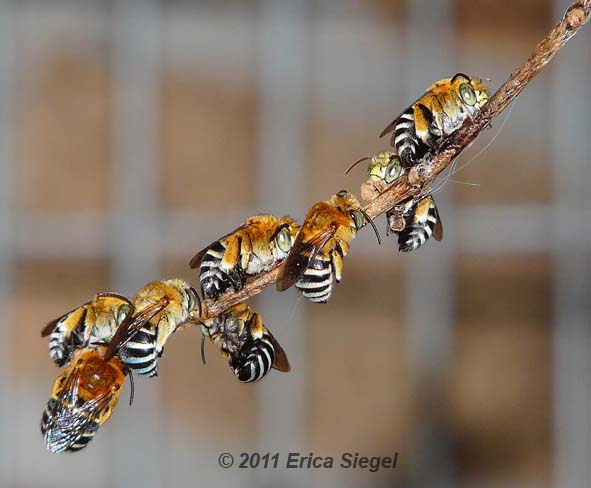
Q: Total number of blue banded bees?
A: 8